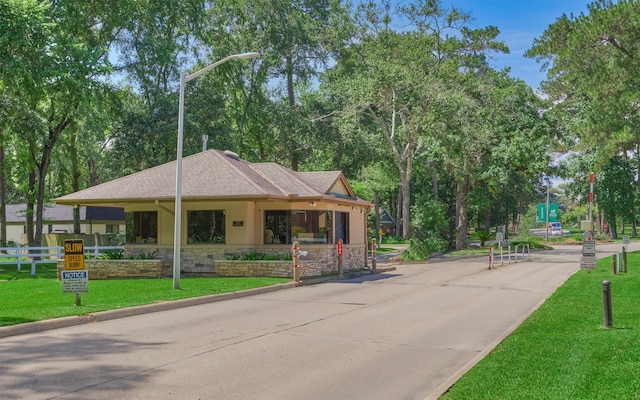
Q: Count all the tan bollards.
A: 3